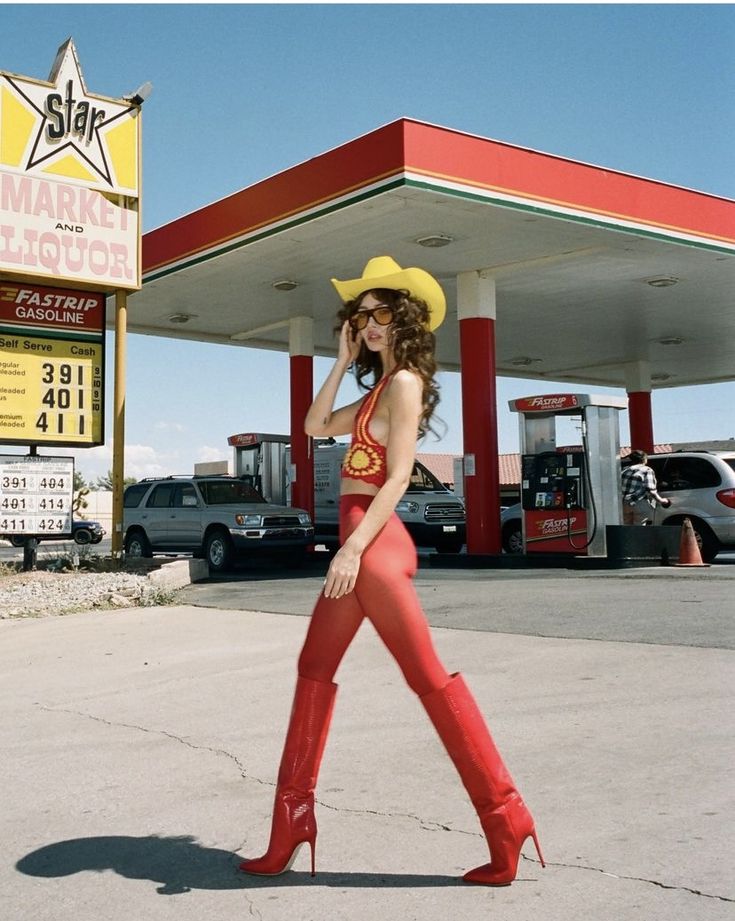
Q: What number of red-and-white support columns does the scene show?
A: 3